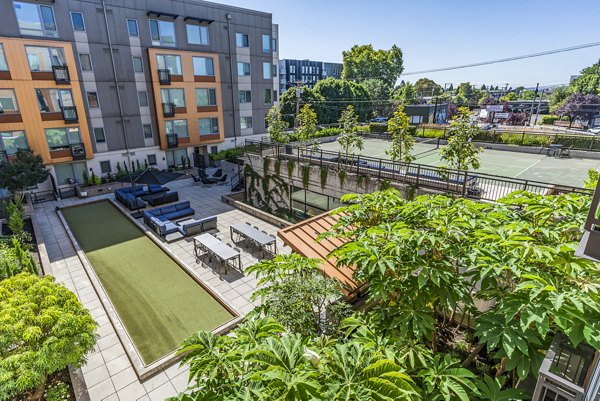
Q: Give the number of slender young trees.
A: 5